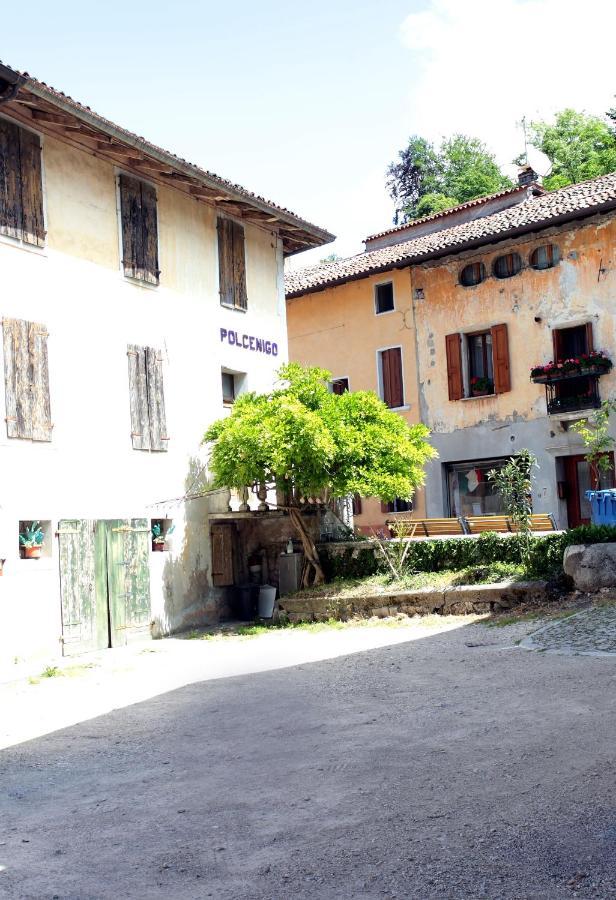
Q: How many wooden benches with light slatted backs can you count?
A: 2